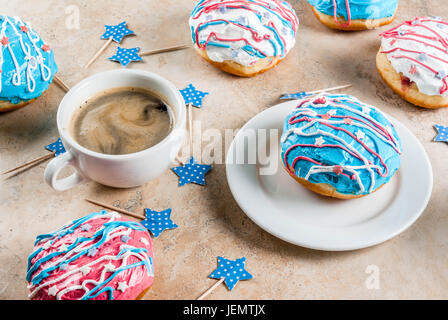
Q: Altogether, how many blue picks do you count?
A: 9